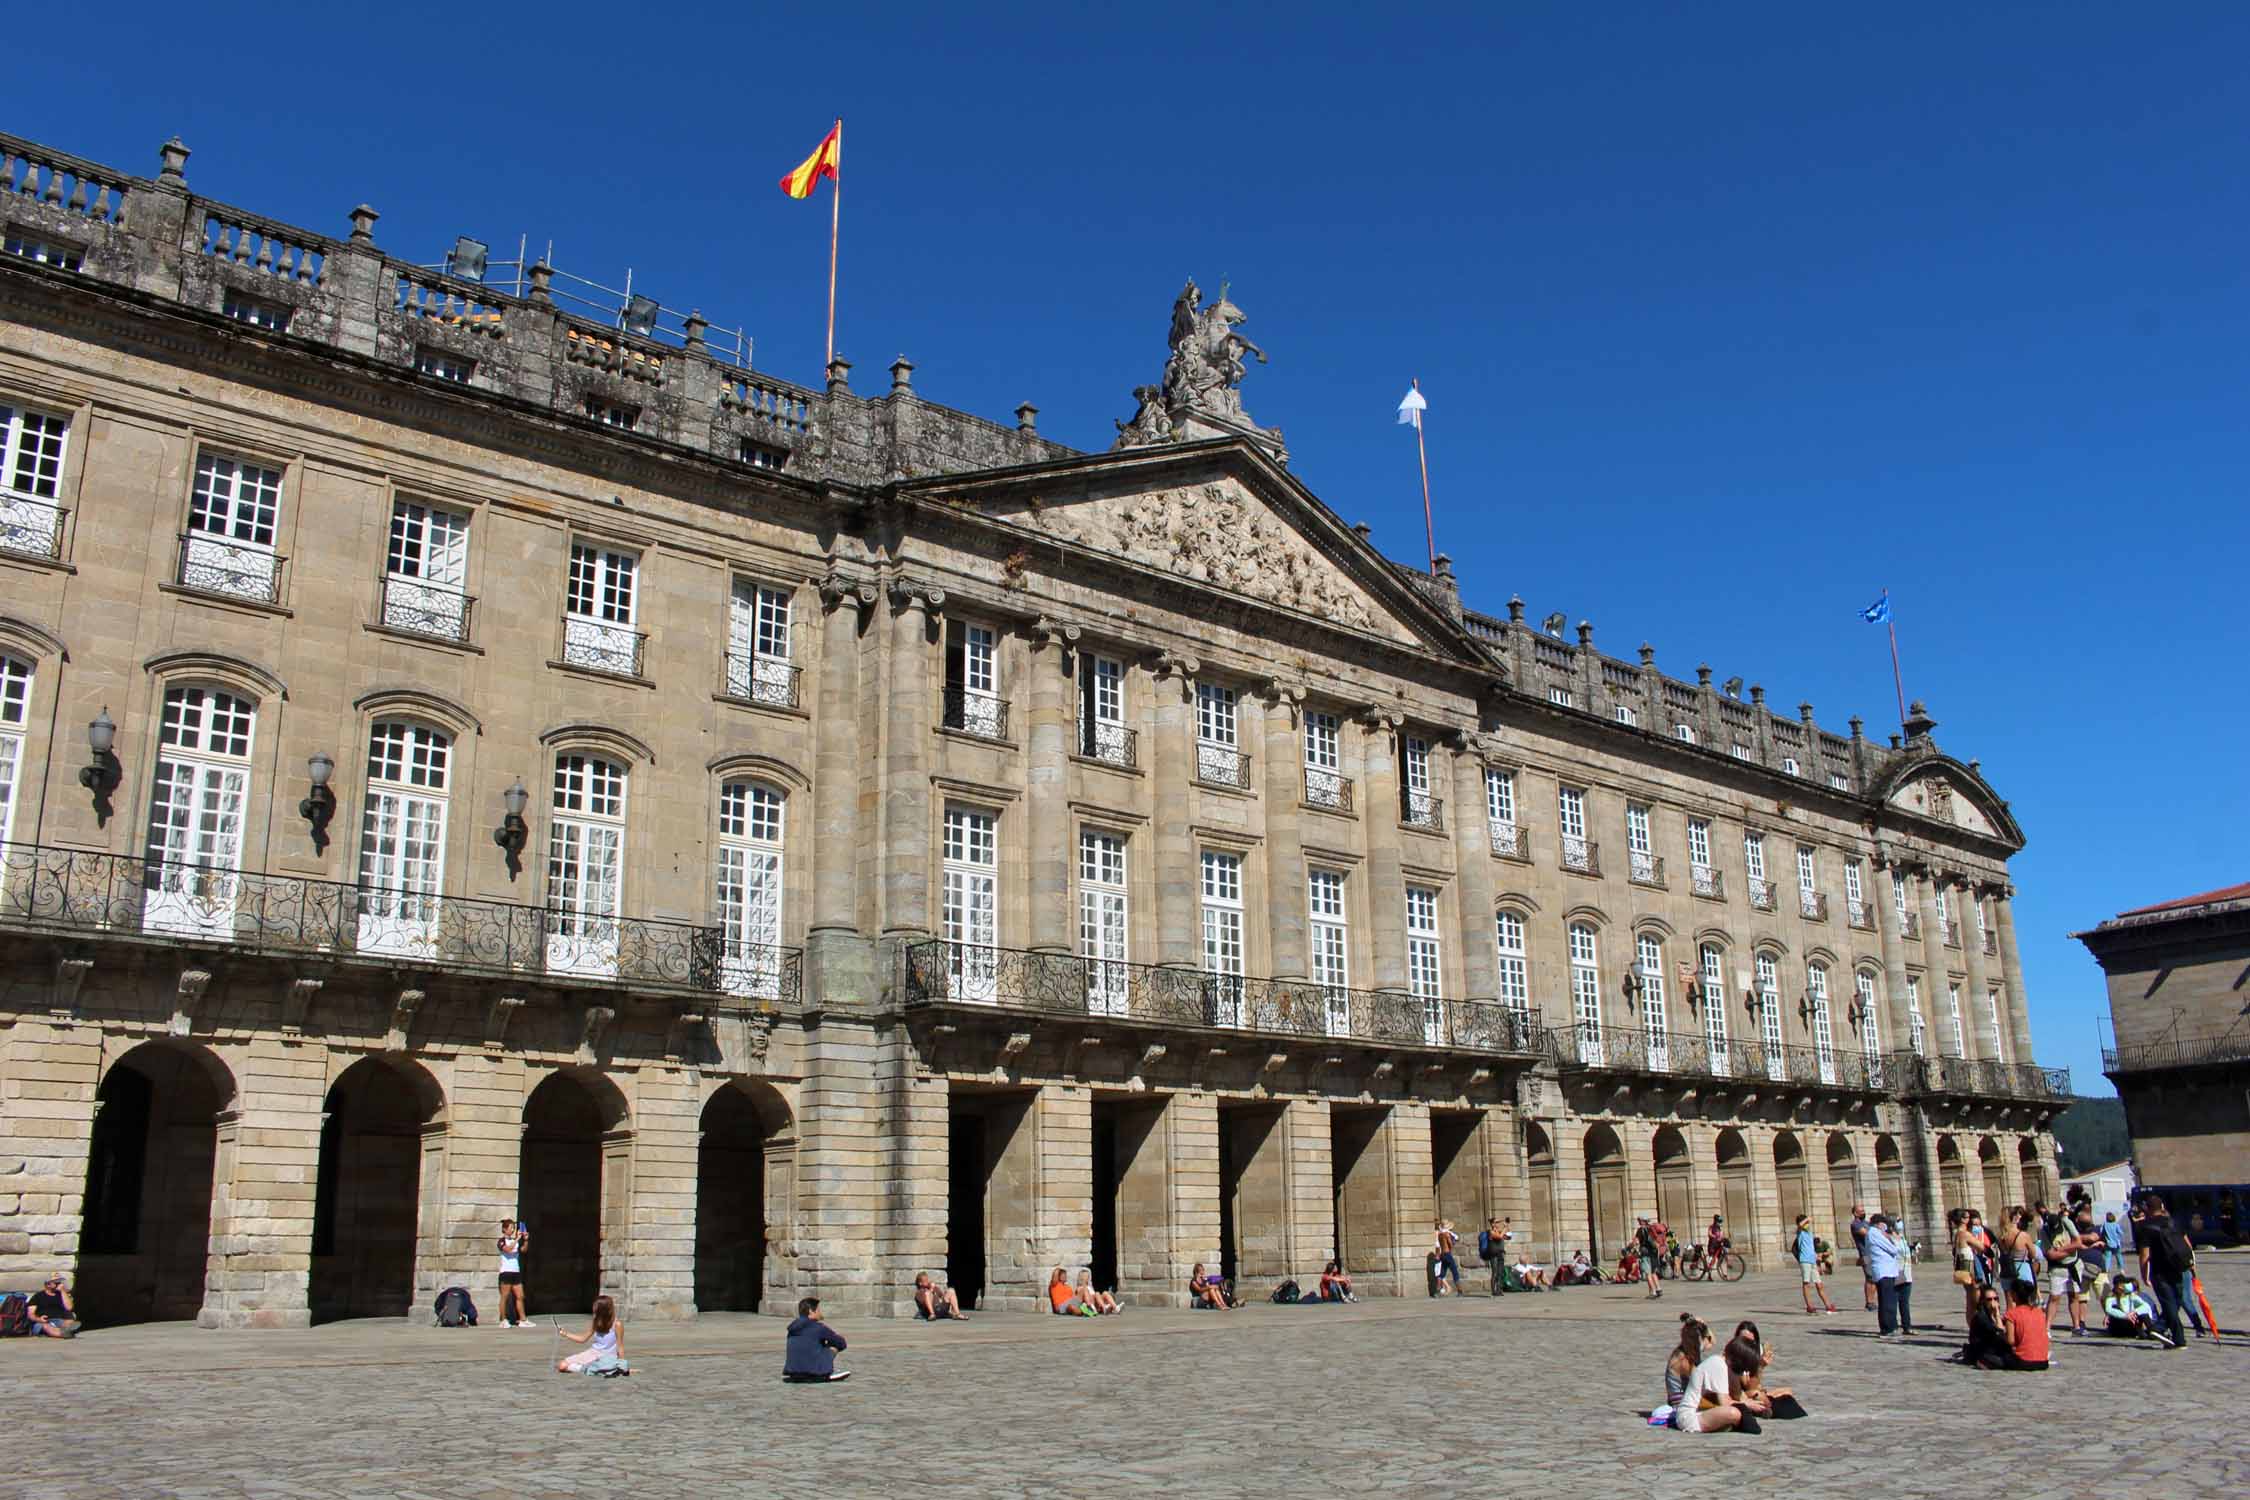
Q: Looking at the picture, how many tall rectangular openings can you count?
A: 5